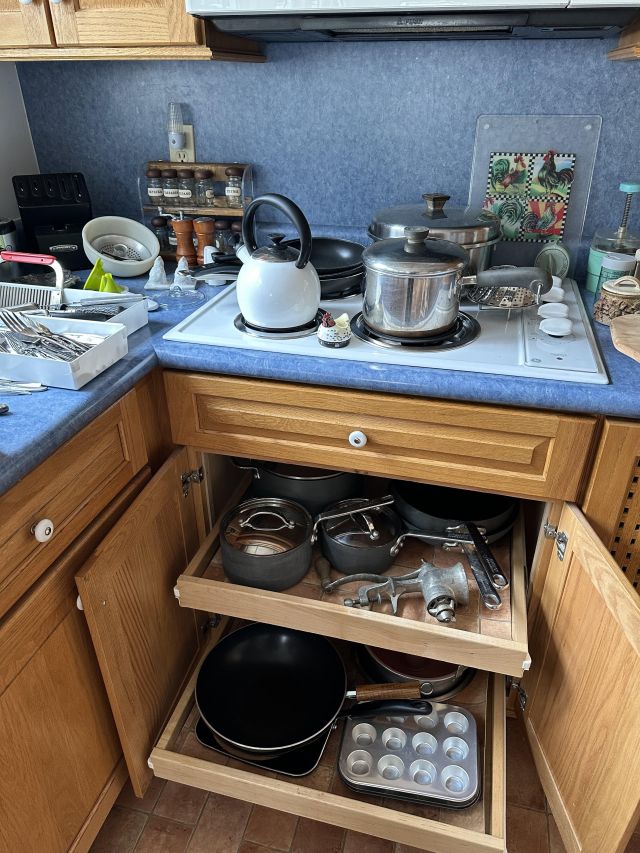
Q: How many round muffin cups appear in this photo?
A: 11